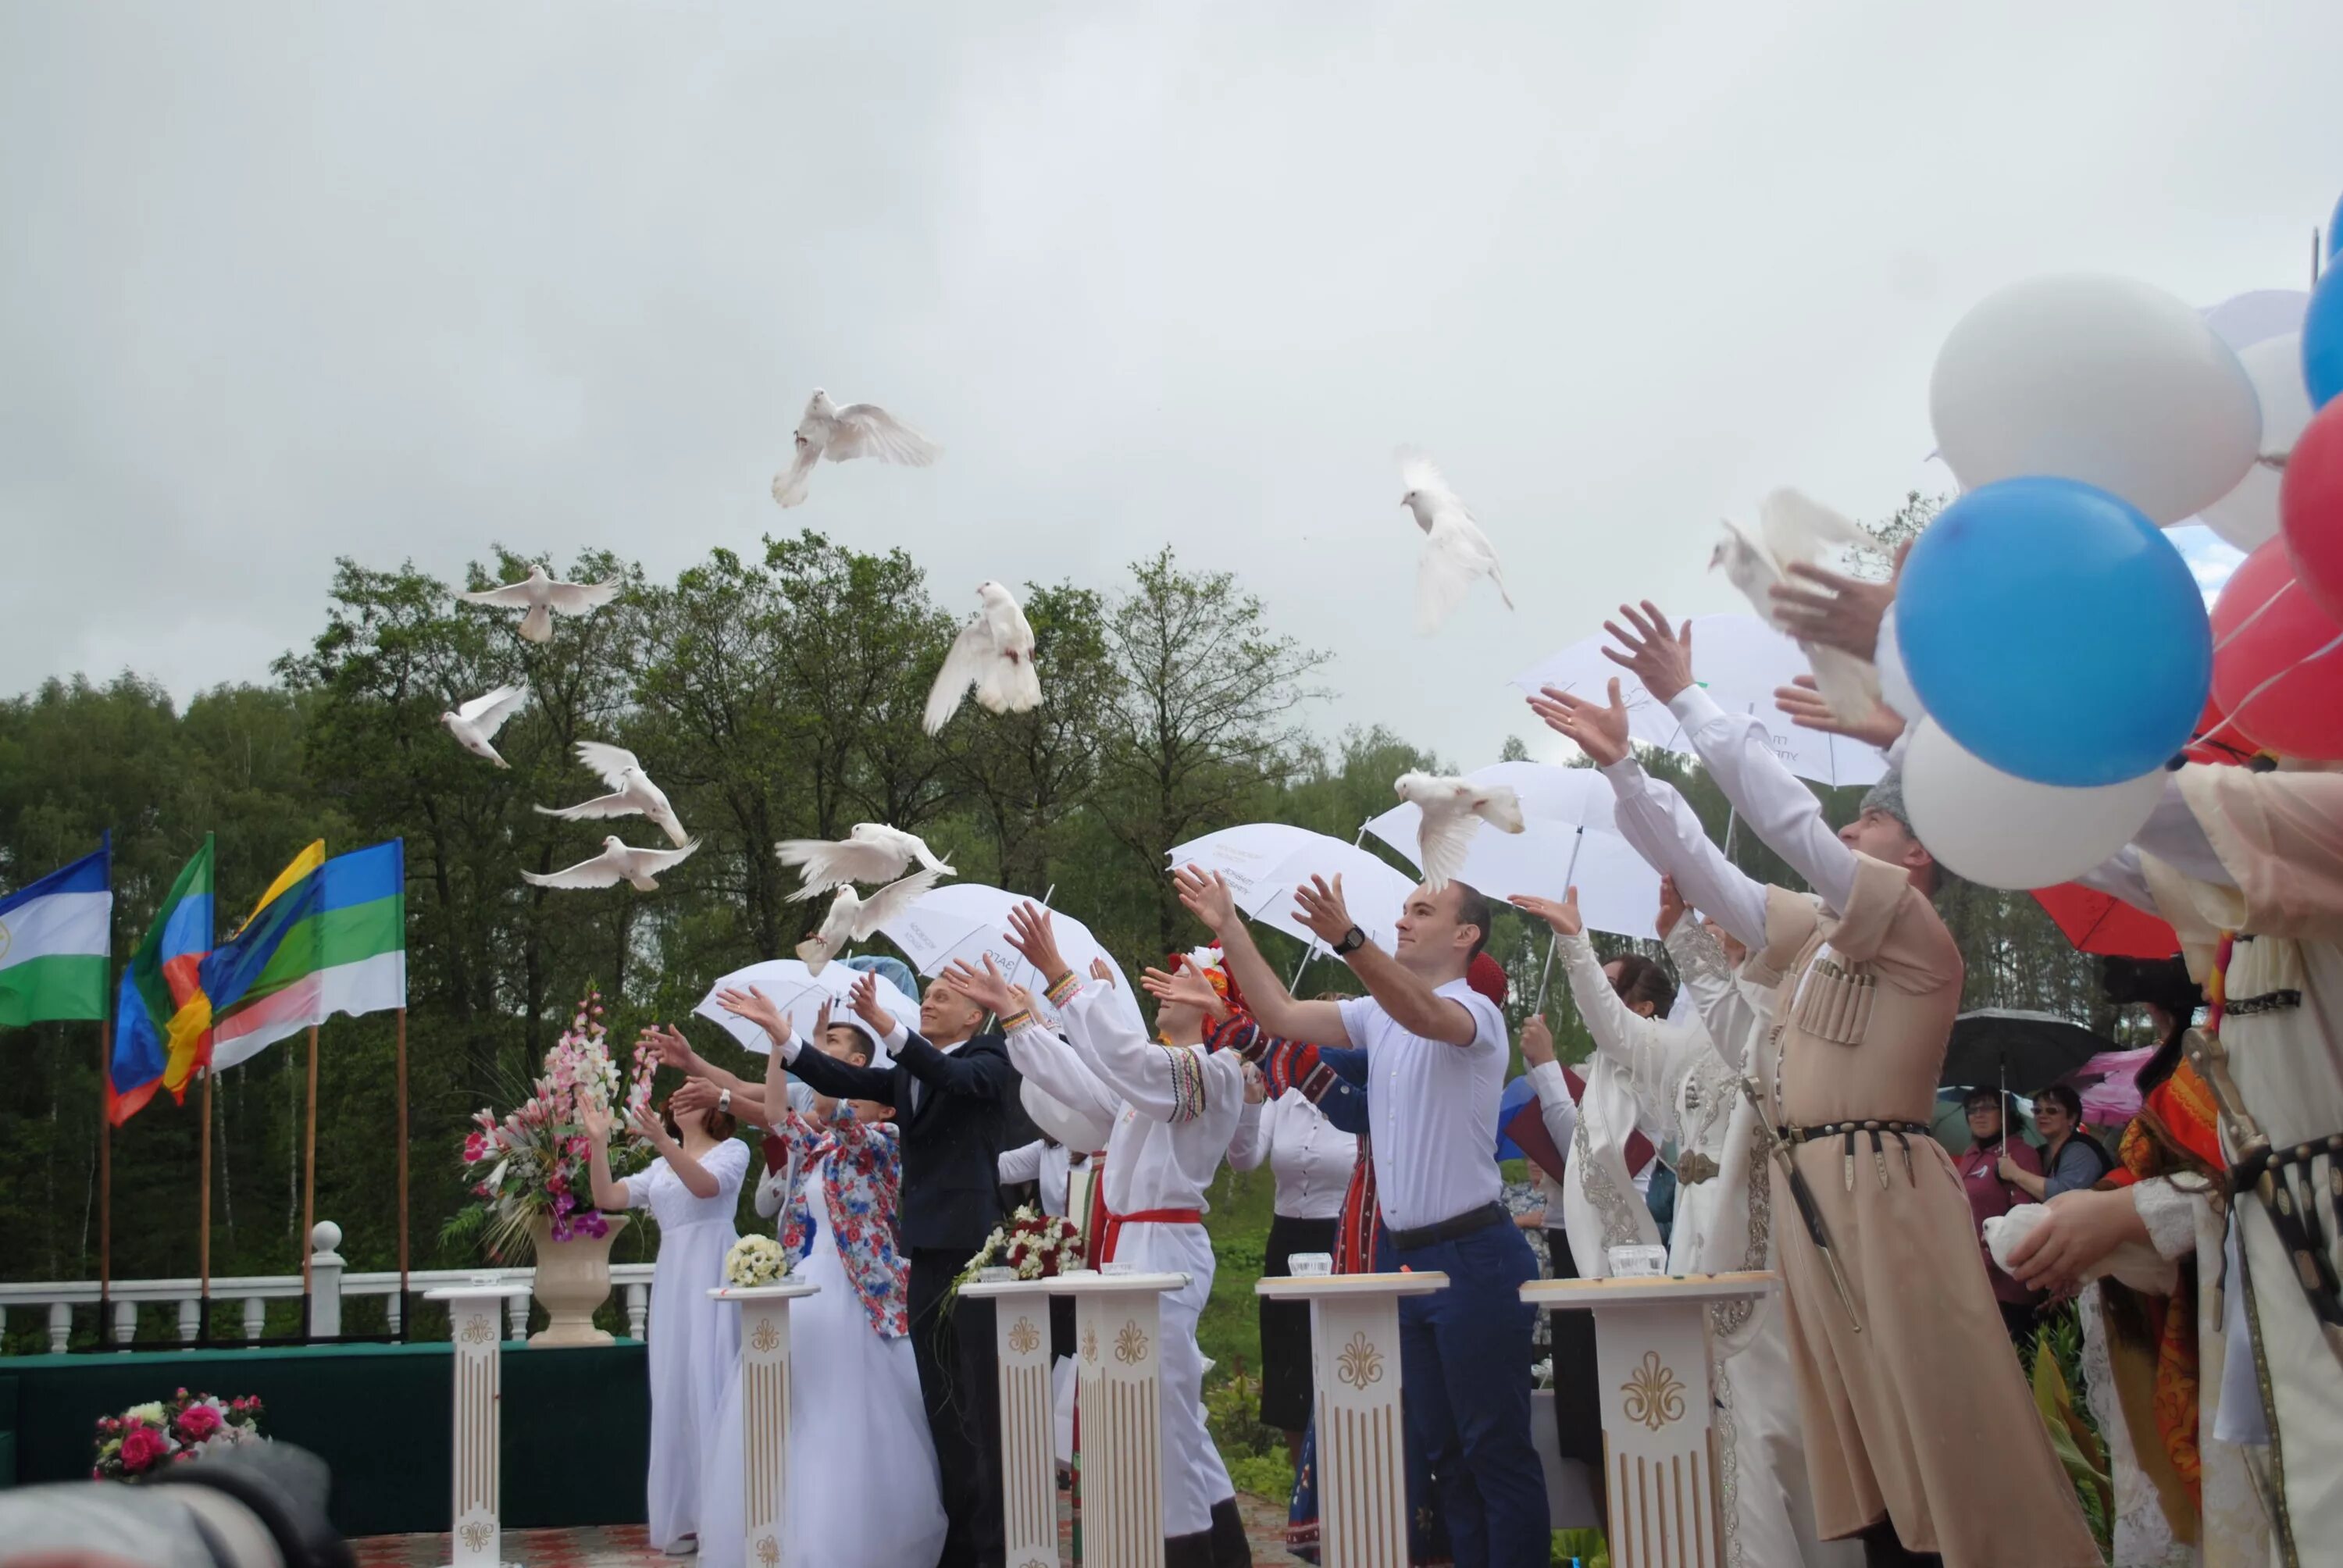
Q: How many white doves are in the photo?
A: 12